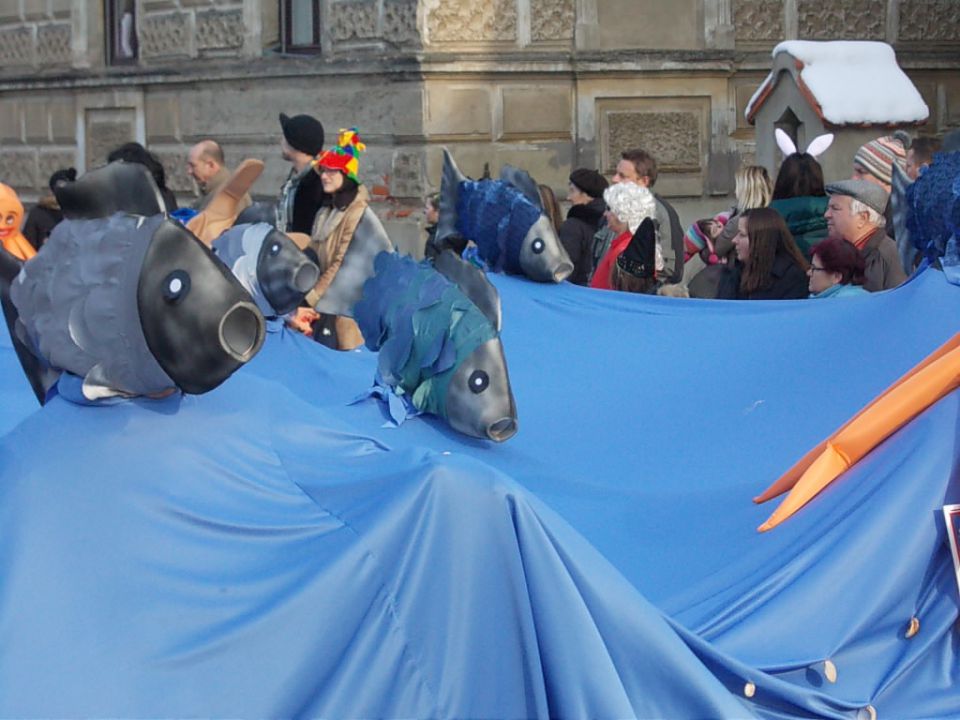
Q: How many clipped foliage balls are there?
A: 0